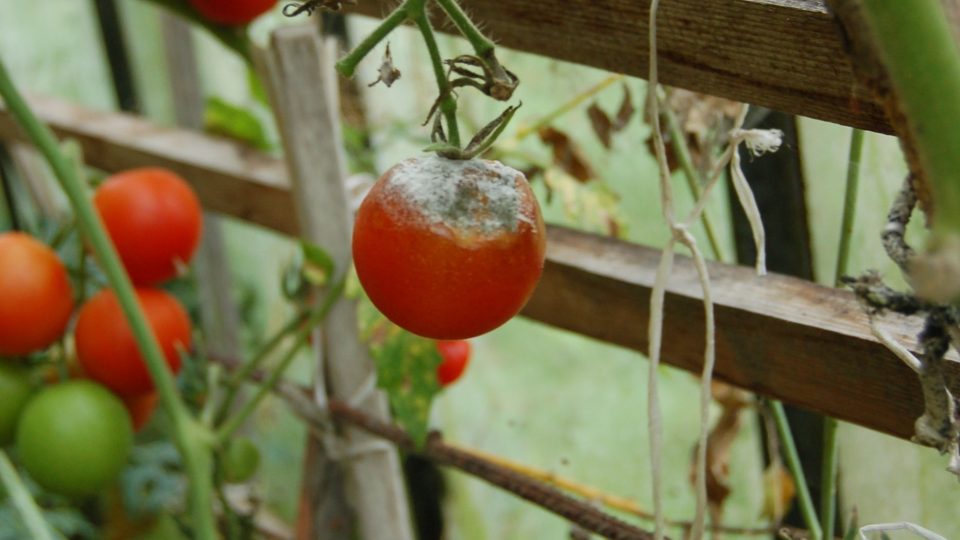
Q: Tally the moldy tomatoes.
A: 1